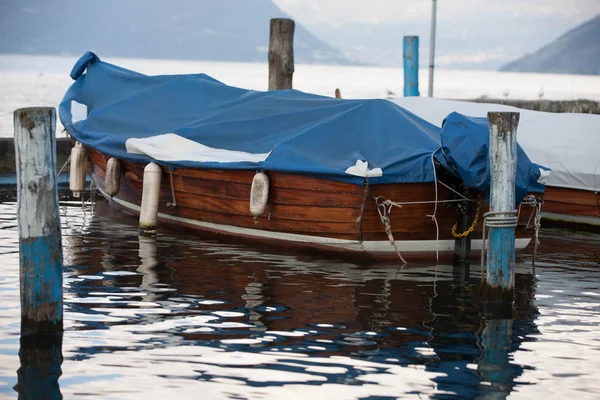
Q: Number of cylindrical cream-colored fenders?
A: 4